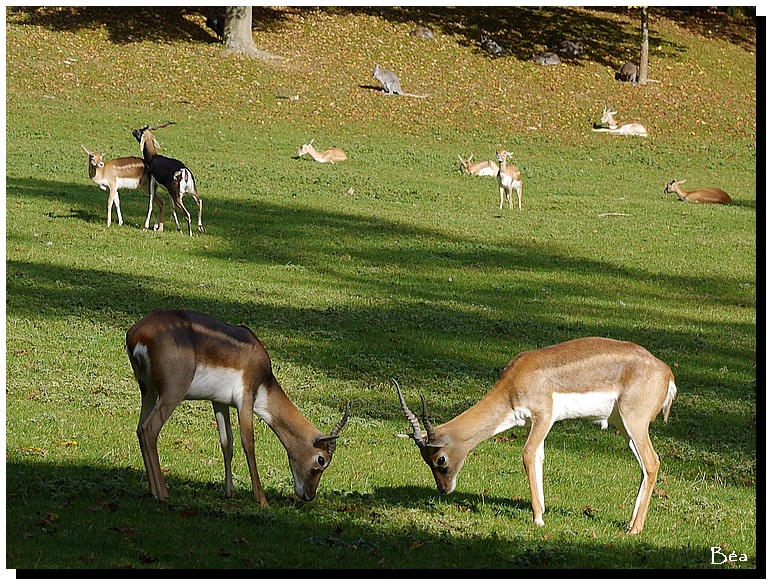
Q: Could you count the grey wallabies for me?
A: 6